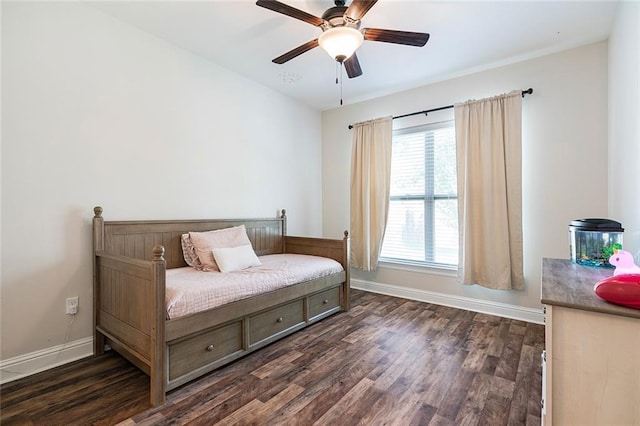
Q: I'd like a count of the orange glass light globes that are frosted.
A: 0